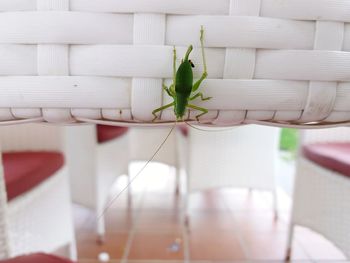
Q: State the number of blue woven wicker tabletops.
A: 0